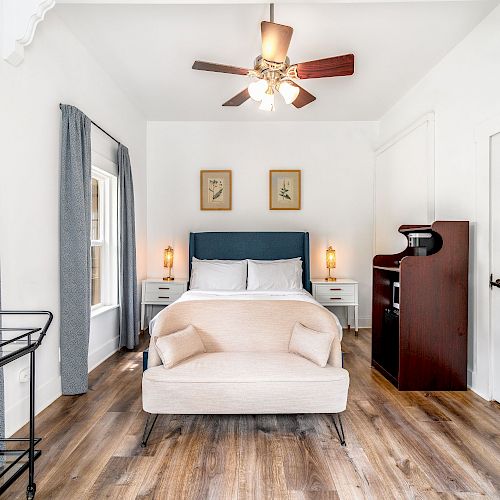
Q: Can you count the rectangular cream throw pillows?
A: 2